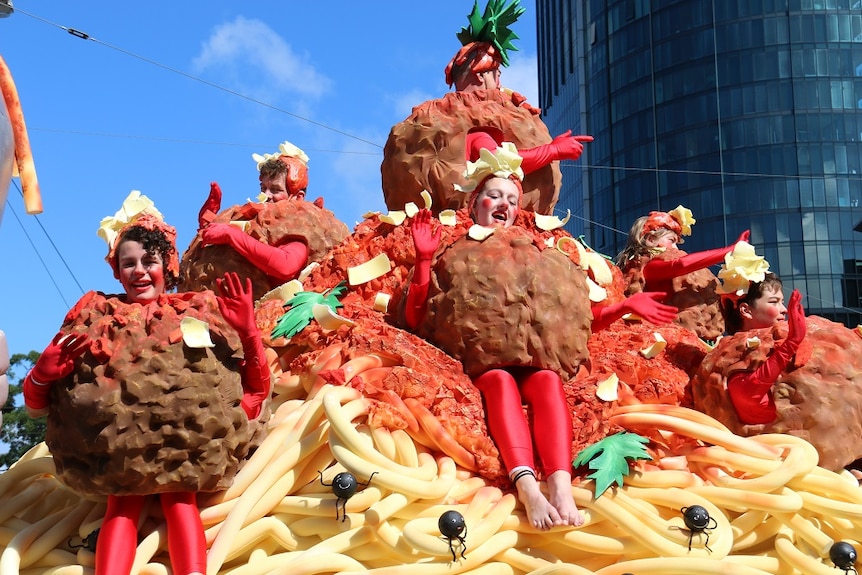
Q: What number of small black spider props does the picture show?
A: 5